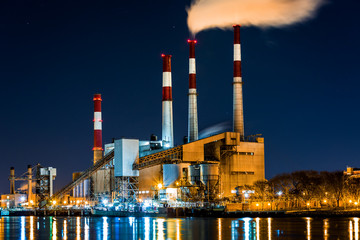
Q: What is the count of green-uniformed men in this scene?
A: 0